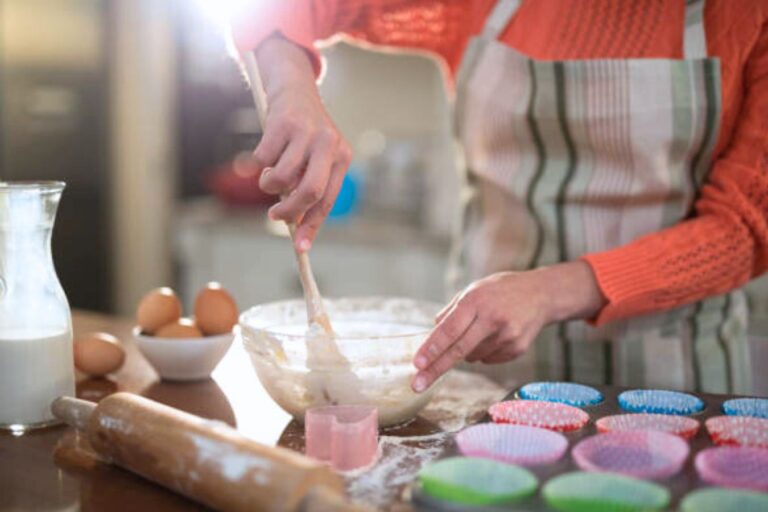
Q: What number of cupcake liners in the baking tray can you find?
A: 12